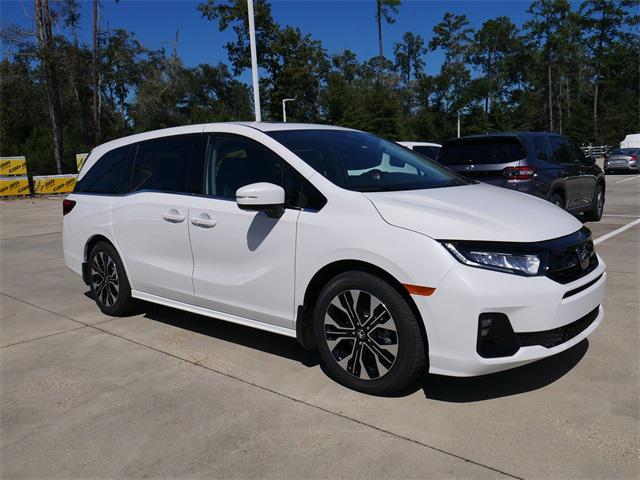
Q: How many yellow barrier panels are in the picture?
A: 4